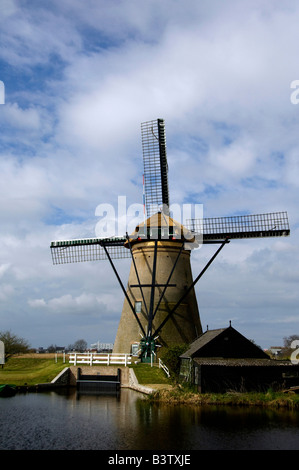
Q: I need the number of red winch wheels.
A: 0